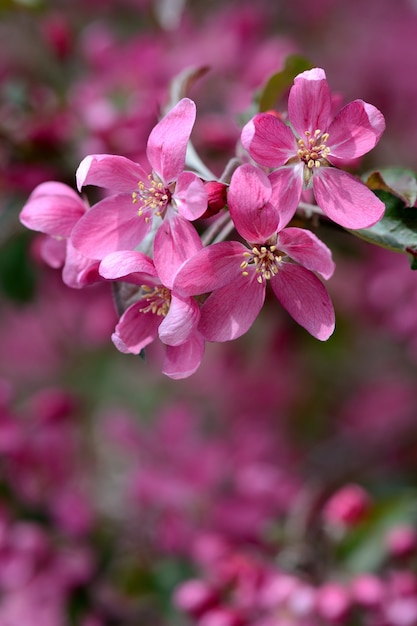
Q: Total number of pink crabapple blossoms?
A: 5